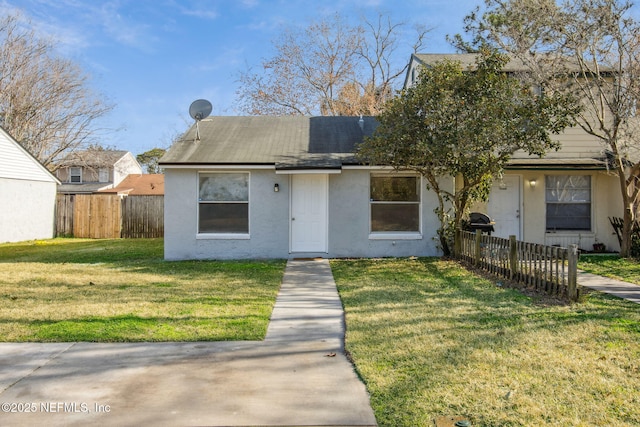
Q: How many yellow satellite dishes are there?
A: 0